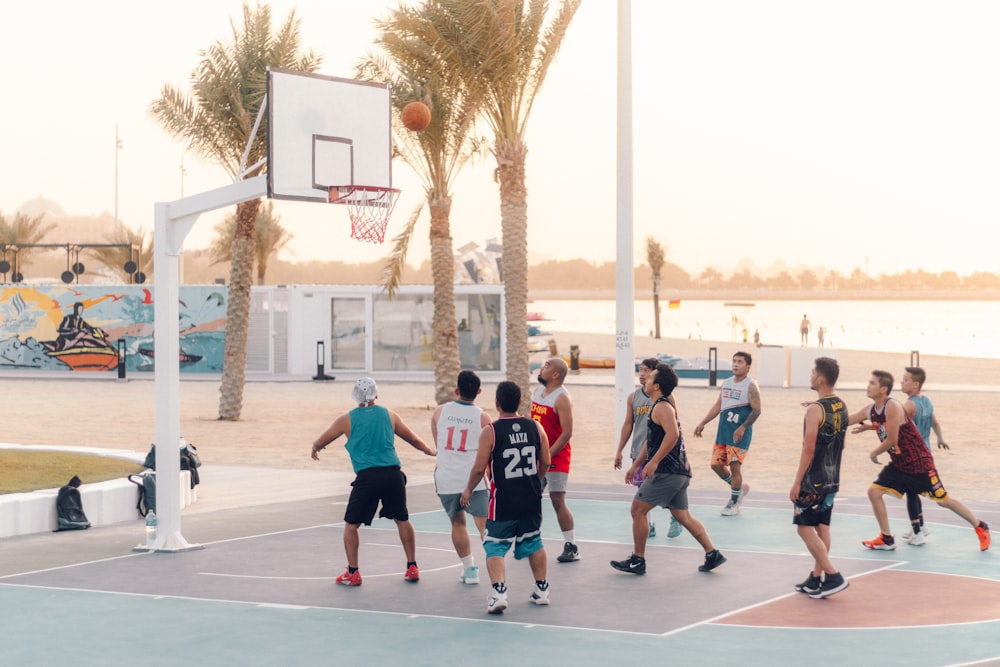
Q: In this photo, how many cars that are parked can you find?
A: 0